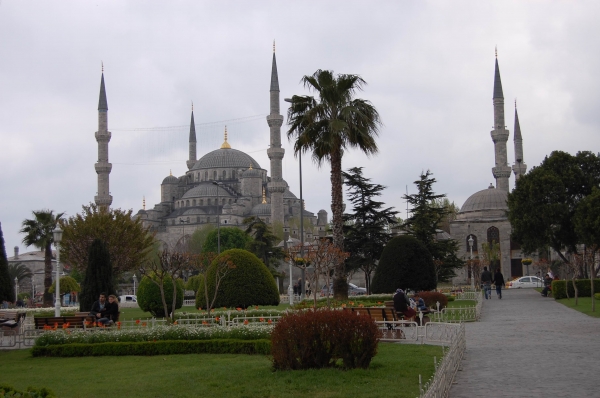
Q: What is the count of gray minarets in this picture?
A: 5